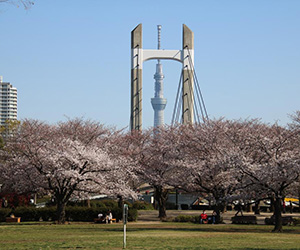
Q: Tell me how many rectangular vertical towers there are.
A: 2